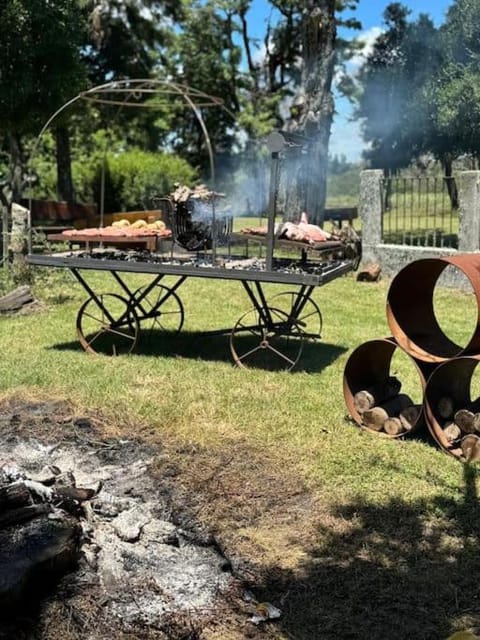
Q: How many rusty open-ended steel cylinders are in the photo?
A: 3